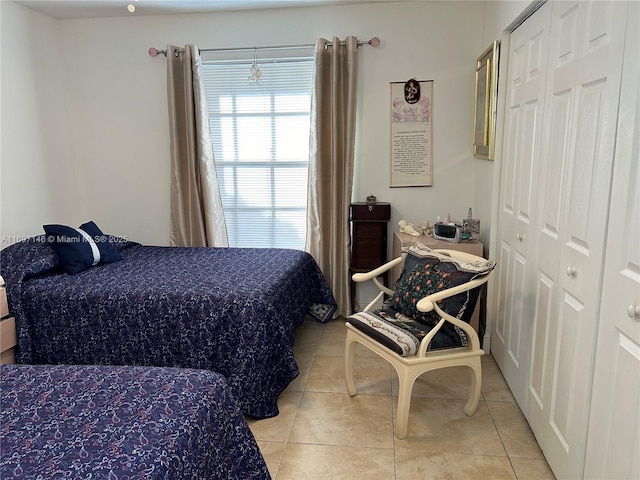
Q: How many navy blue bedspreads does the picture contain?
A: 2